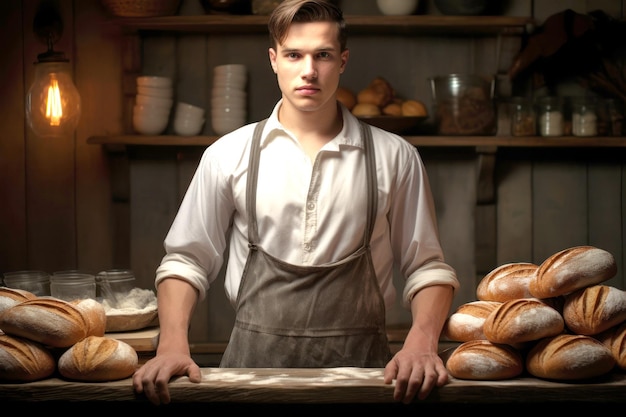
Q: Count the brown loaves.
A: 13